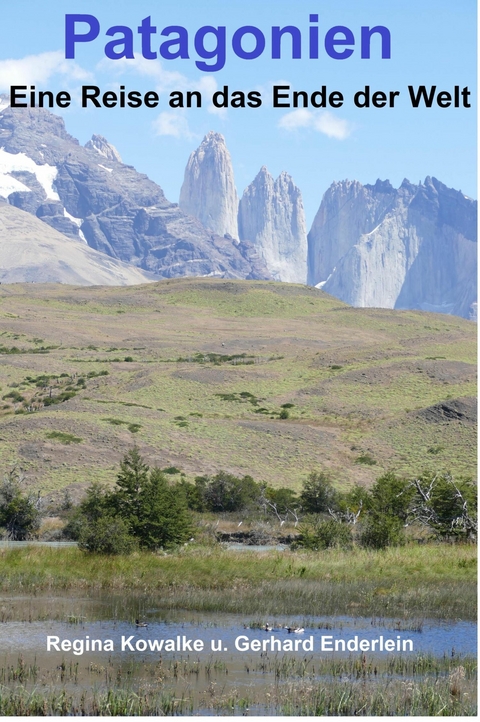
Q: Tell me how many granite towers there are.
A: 3